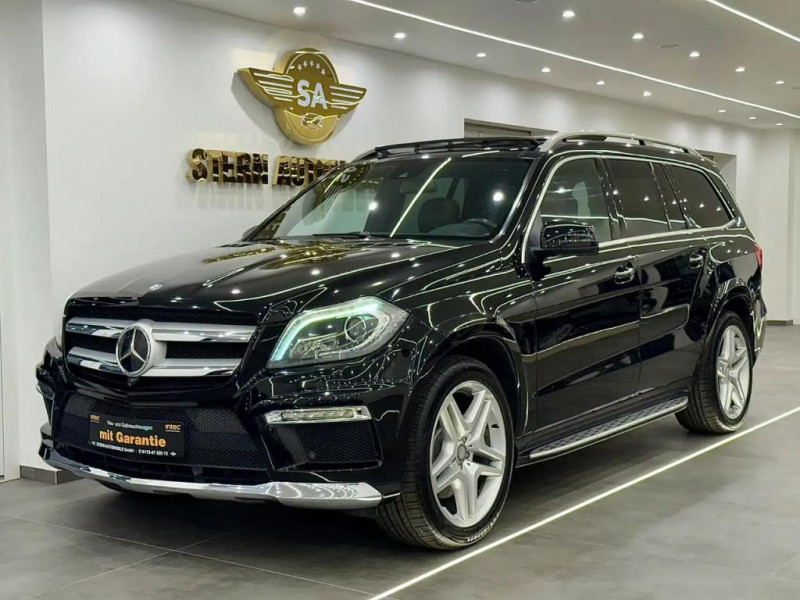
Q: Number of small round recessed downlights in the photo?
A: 14